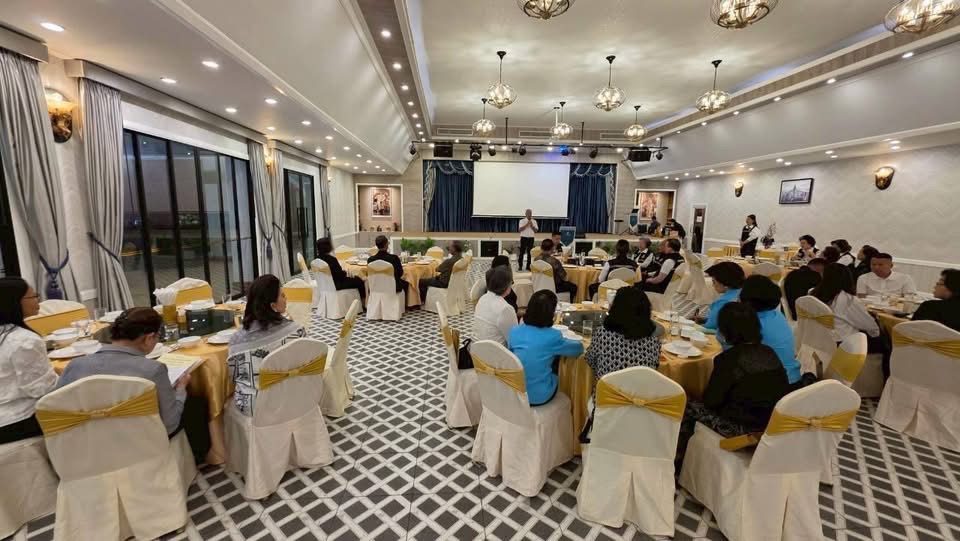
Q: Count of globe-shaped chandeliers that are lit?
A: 9